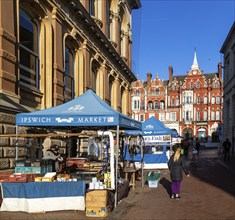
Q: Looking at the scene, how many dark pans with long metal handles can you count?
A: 0